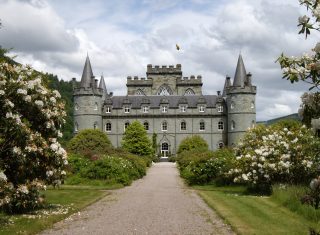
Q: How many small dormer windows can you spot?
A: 7